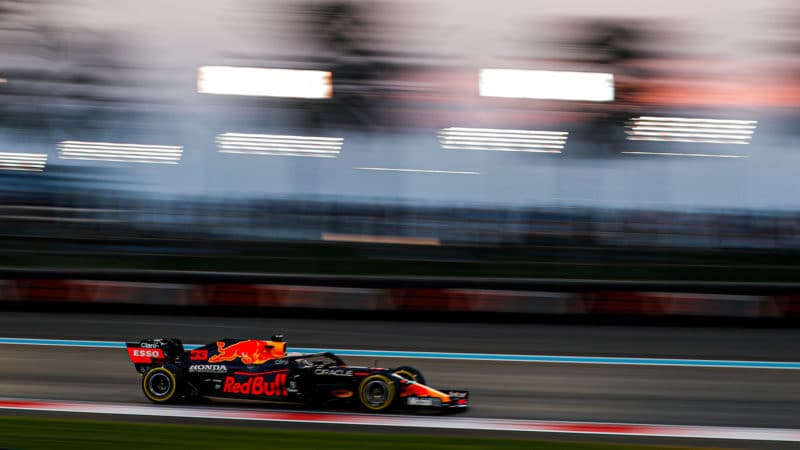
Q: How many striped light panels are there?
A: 5